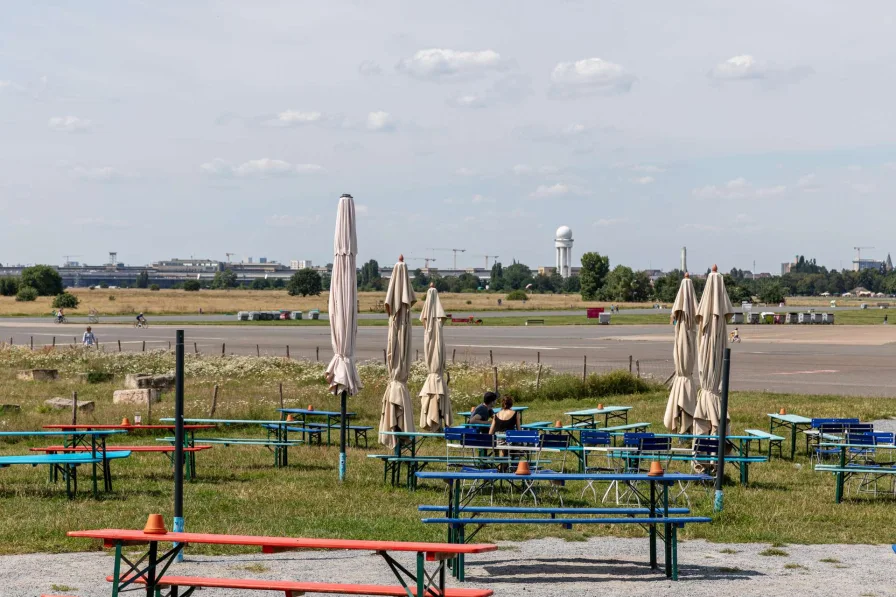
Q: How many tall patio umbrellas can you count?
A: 5